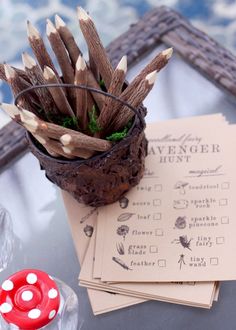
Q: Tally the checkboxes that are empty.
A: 11